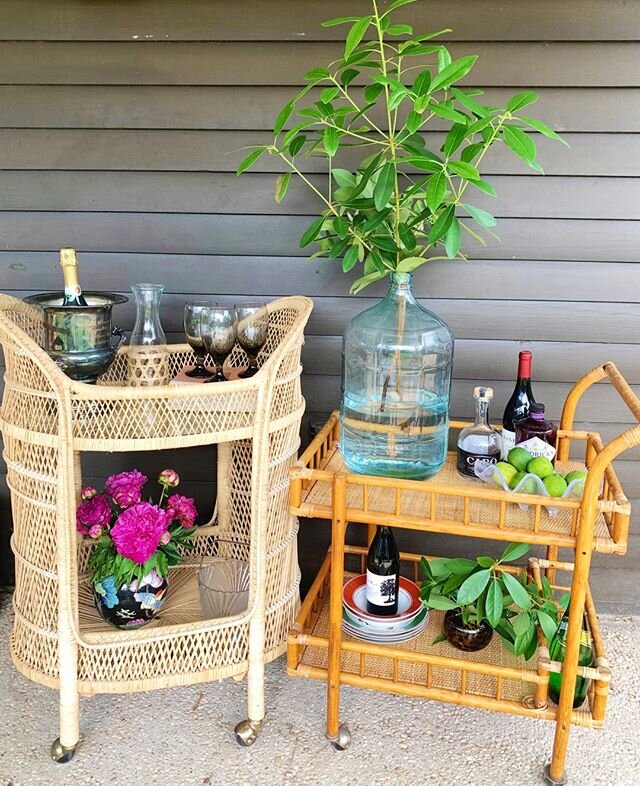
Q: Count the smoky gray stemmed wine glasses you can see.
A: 3